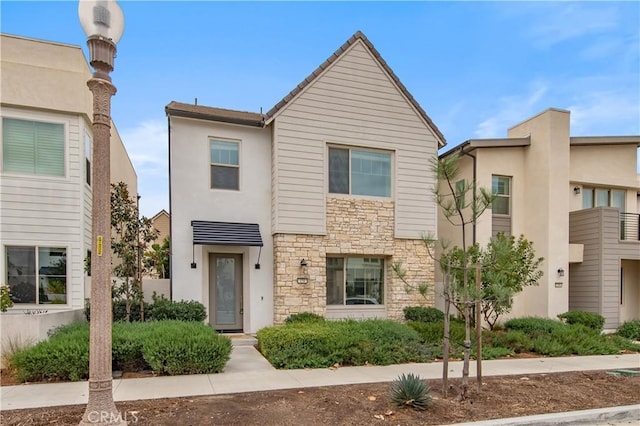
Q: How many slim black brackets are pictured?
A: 2